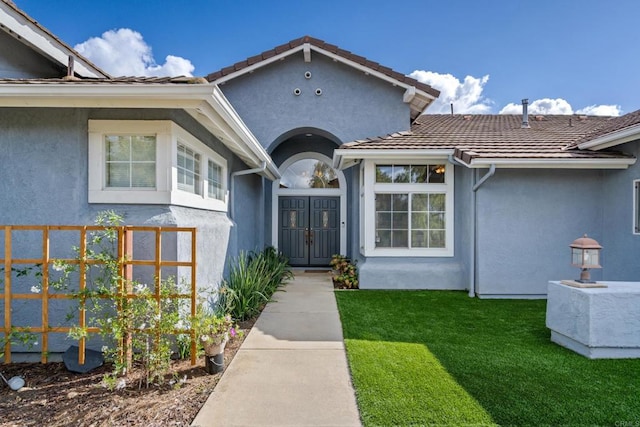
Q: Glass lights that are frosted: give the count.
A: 2